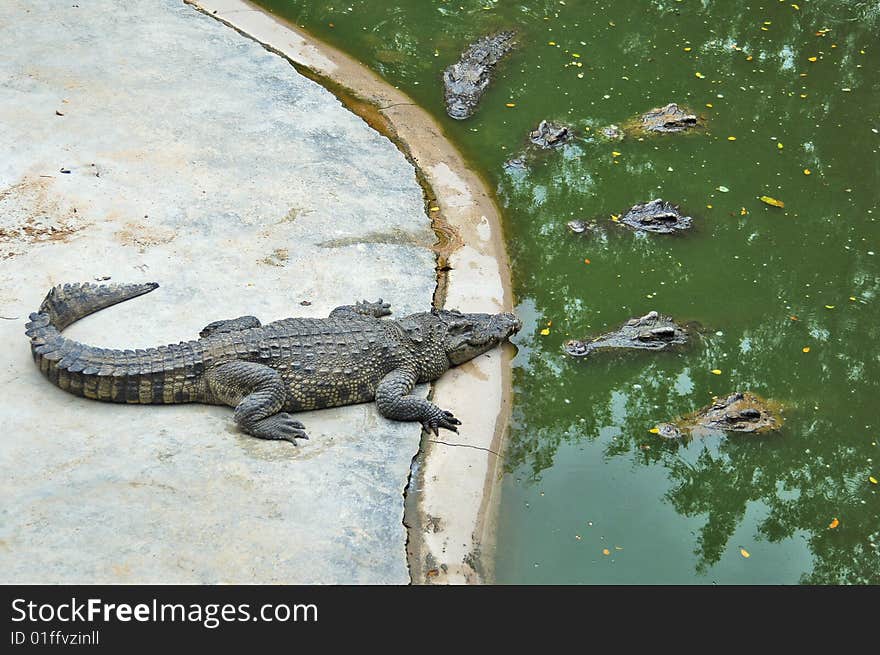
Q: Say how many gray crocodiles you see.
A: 7